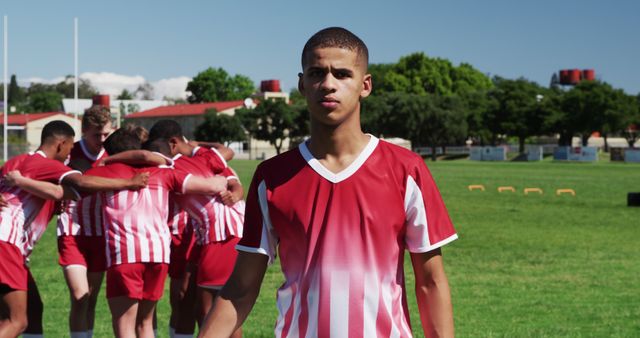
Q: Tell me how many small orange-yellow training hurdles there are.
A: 4